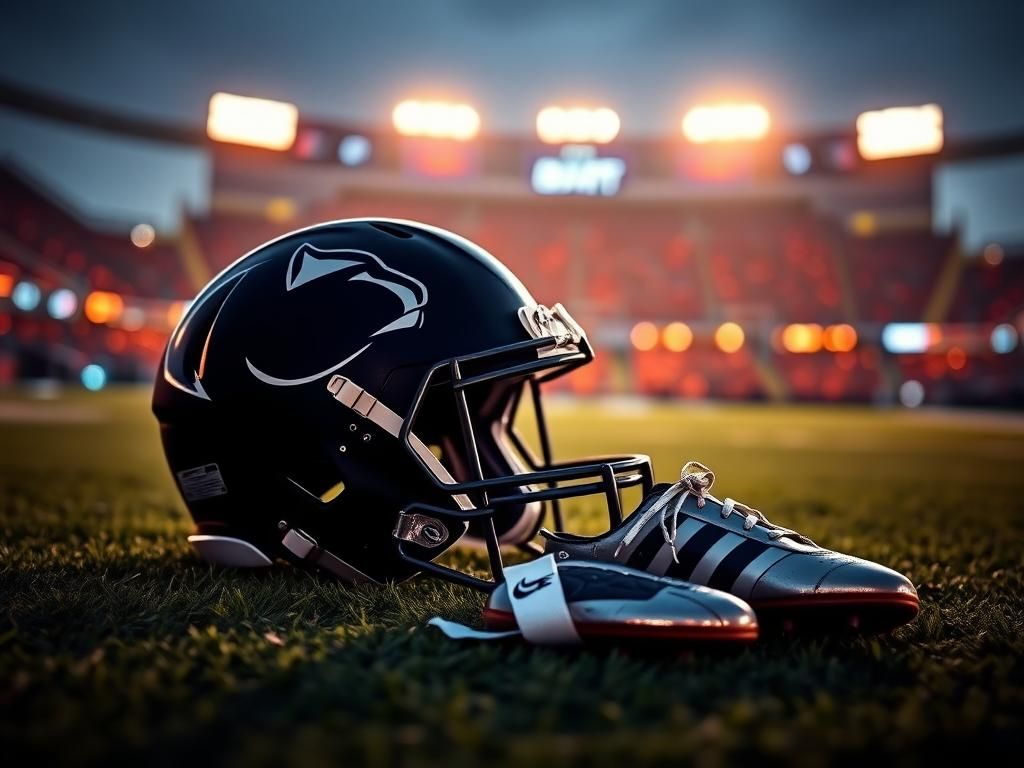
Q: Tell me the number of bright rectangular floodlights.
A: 5